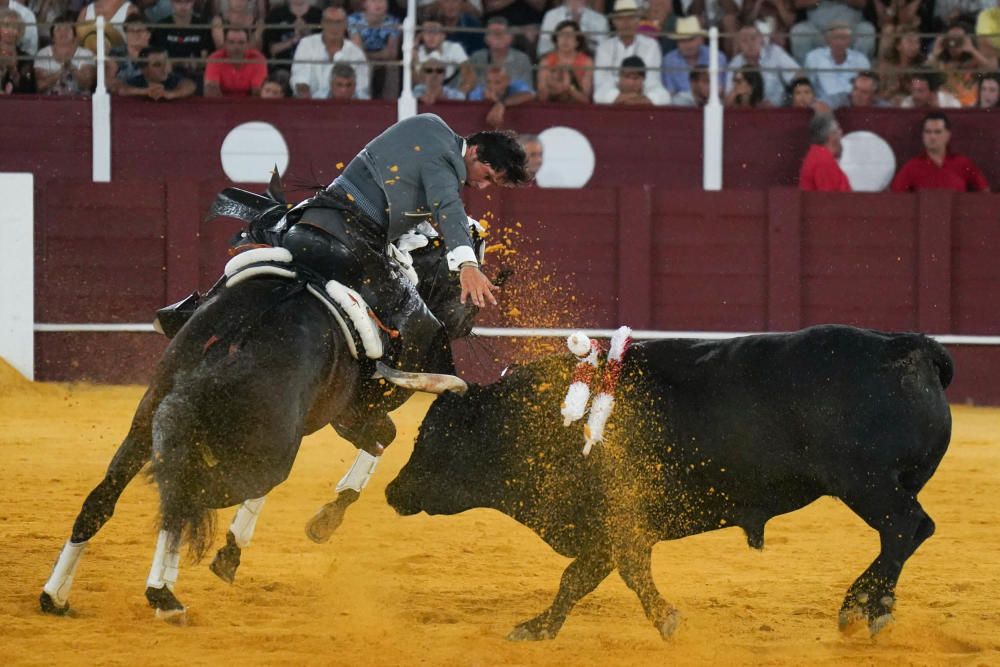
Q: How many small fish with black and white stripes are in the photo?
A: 0